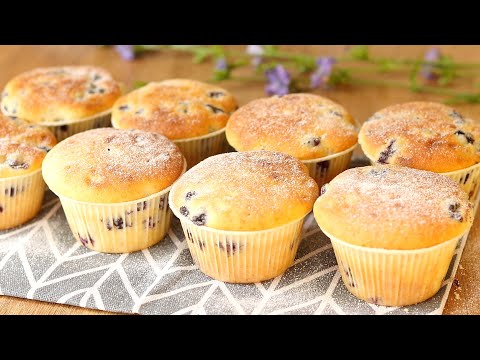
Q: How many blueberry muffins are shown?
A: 8